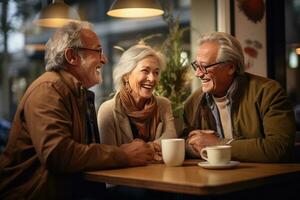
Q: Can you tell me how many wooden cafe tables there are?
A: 1